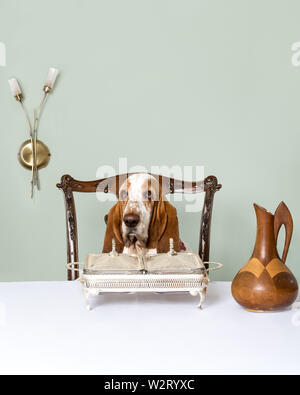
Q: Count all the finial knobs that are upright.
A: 2